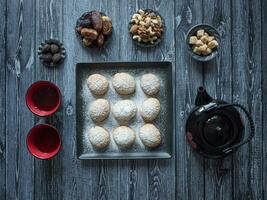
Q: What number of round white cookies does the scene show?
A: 9